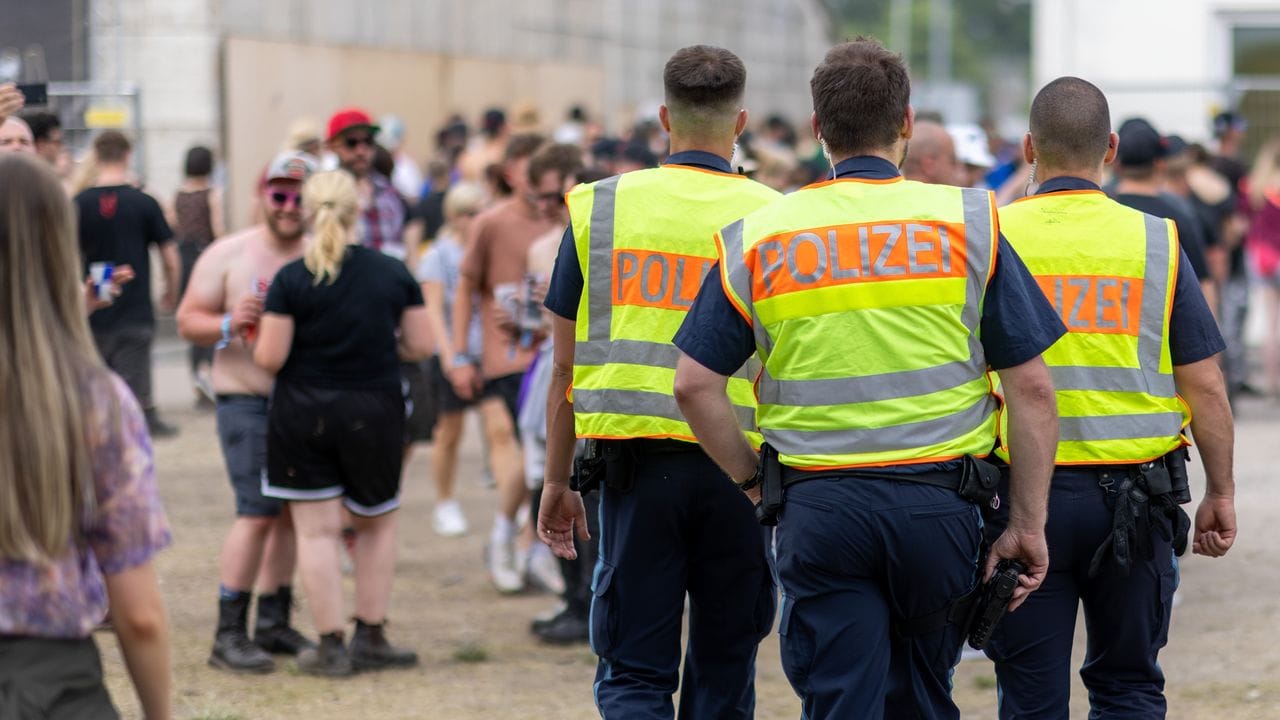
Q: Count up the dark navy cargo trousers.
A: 3